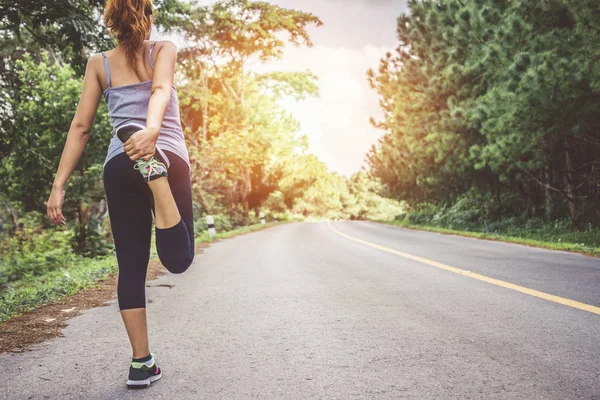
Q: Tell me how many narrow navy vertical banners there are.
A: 0